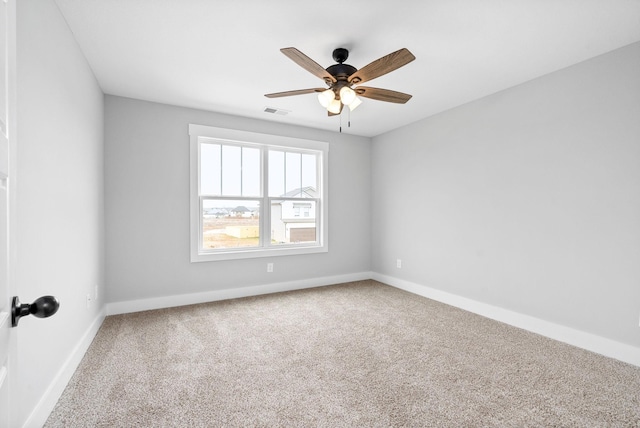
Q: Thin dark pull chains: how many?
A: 2